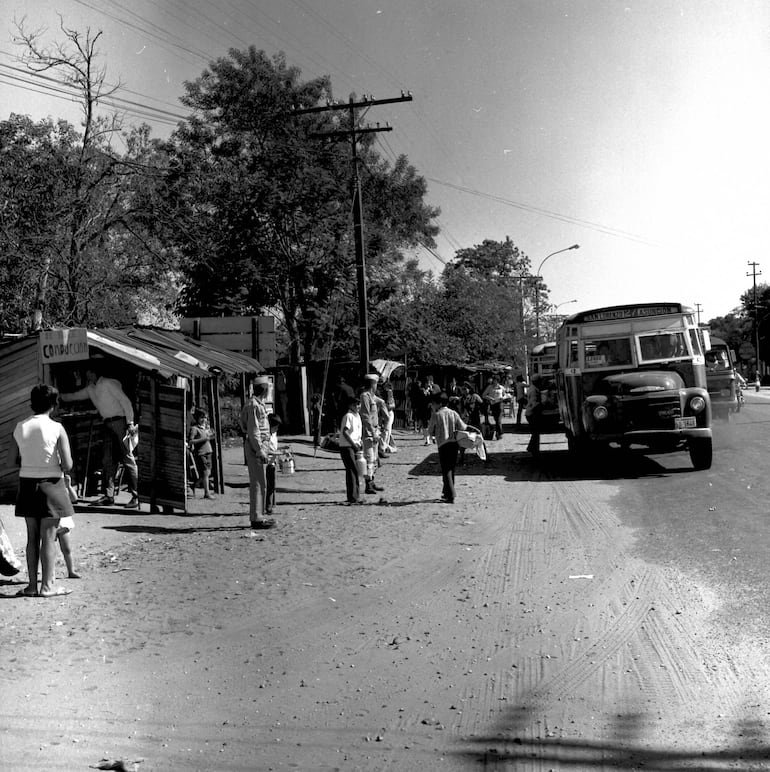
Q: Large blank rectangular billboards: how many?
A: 1